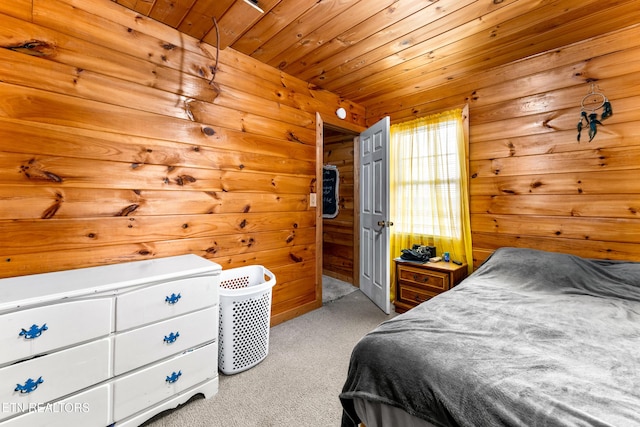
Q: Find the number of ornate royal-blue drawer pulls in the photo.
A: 5